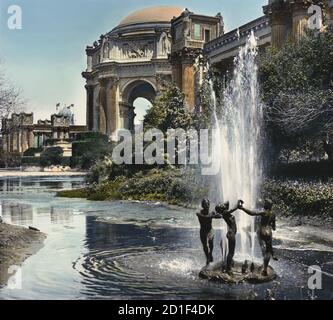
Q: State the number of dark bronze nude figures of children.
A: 3